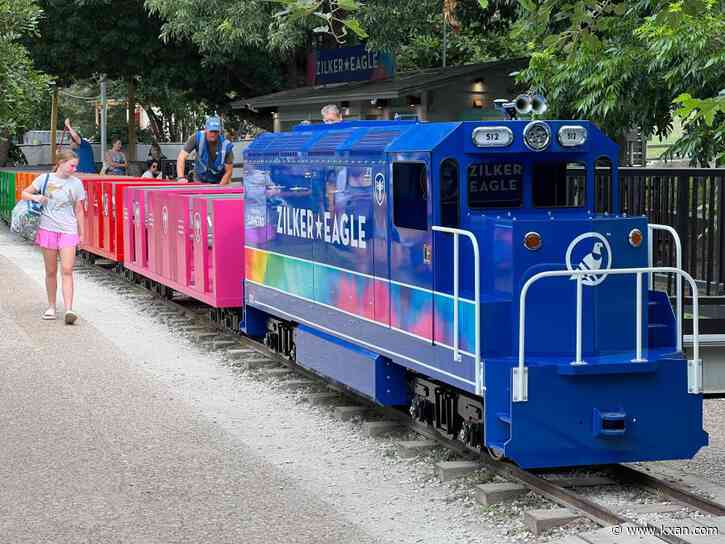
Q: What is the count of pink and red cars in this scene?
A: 2